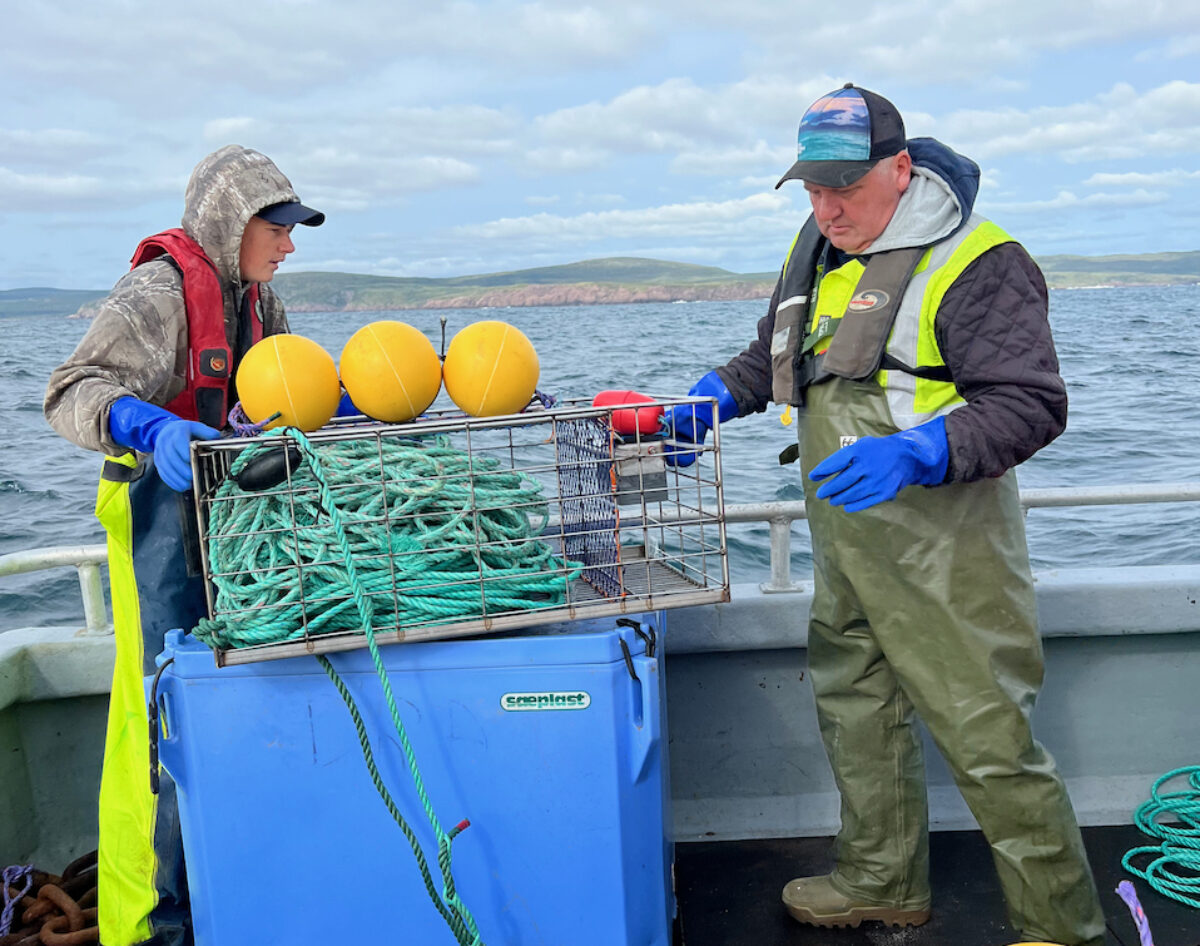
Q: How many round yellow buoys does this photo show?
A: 3